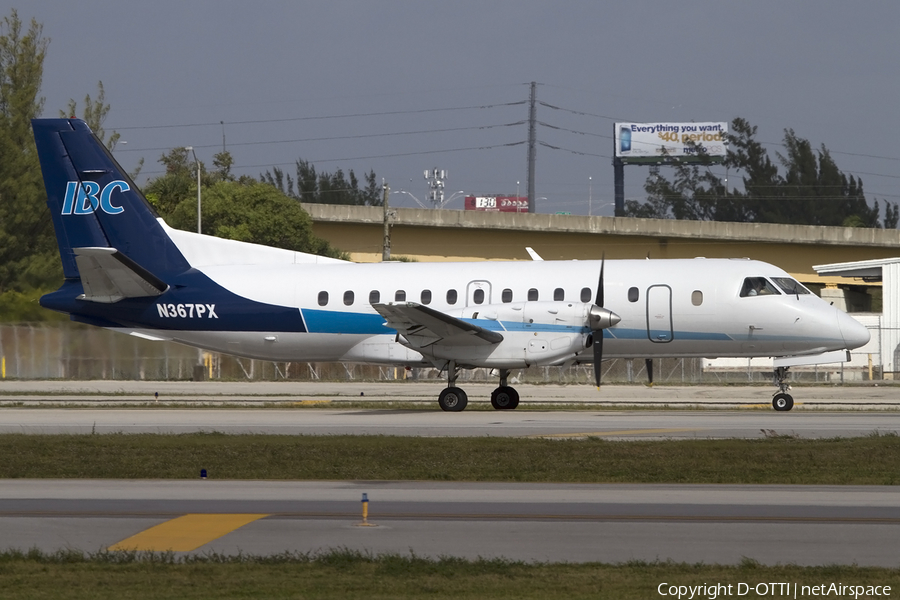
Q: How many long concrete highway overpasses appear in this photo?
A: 1